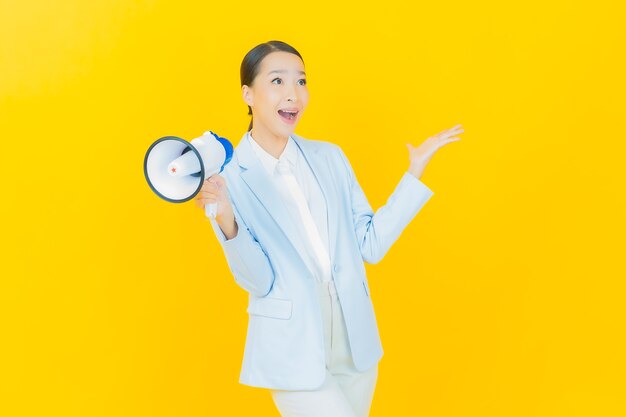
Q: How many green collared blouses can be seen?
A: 0